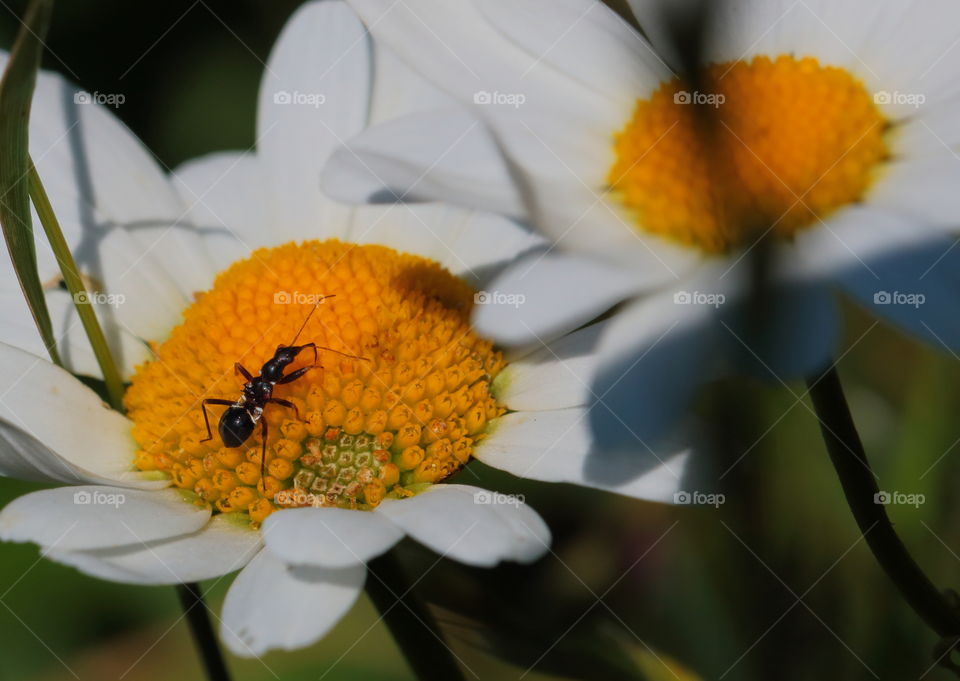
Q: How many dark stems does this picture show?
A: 3